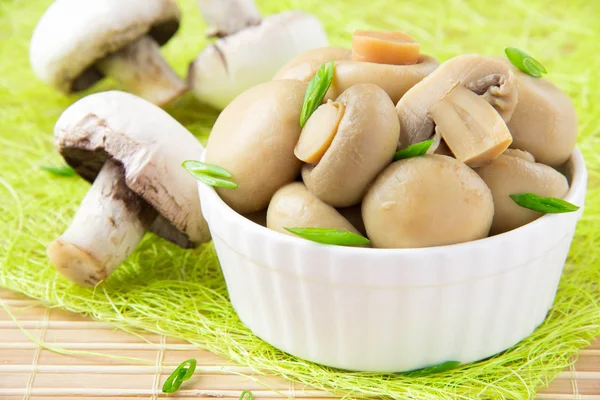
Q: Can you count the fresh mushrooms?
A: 3